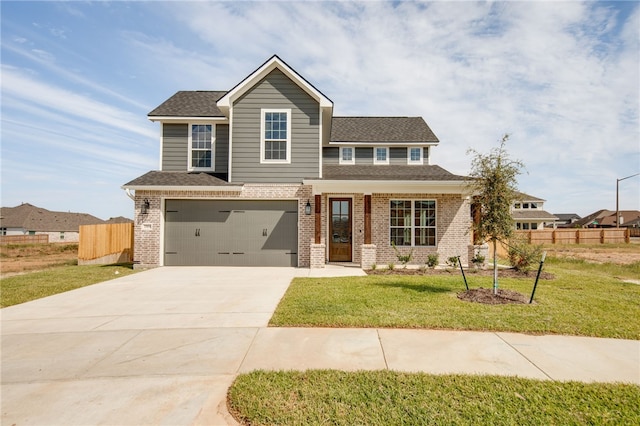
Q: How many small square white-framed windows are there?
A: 3